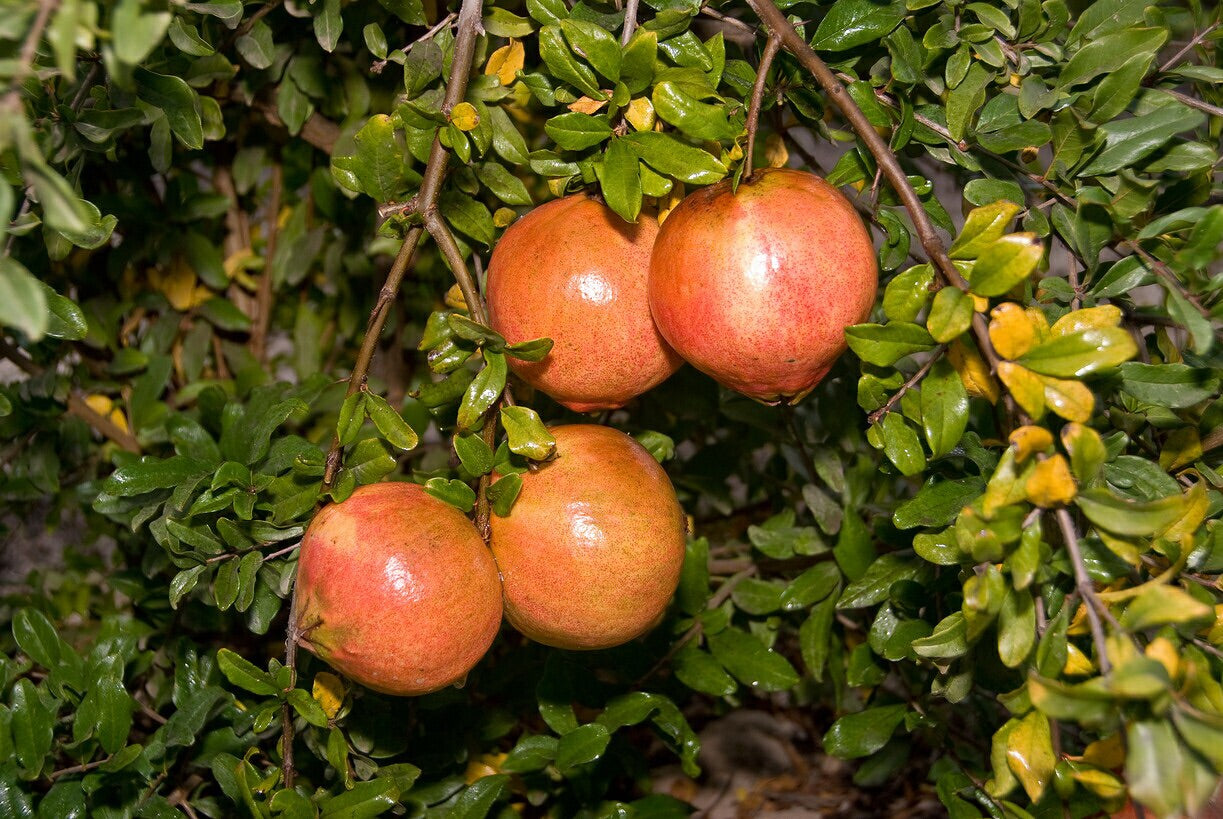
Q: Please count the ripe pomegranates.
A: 4